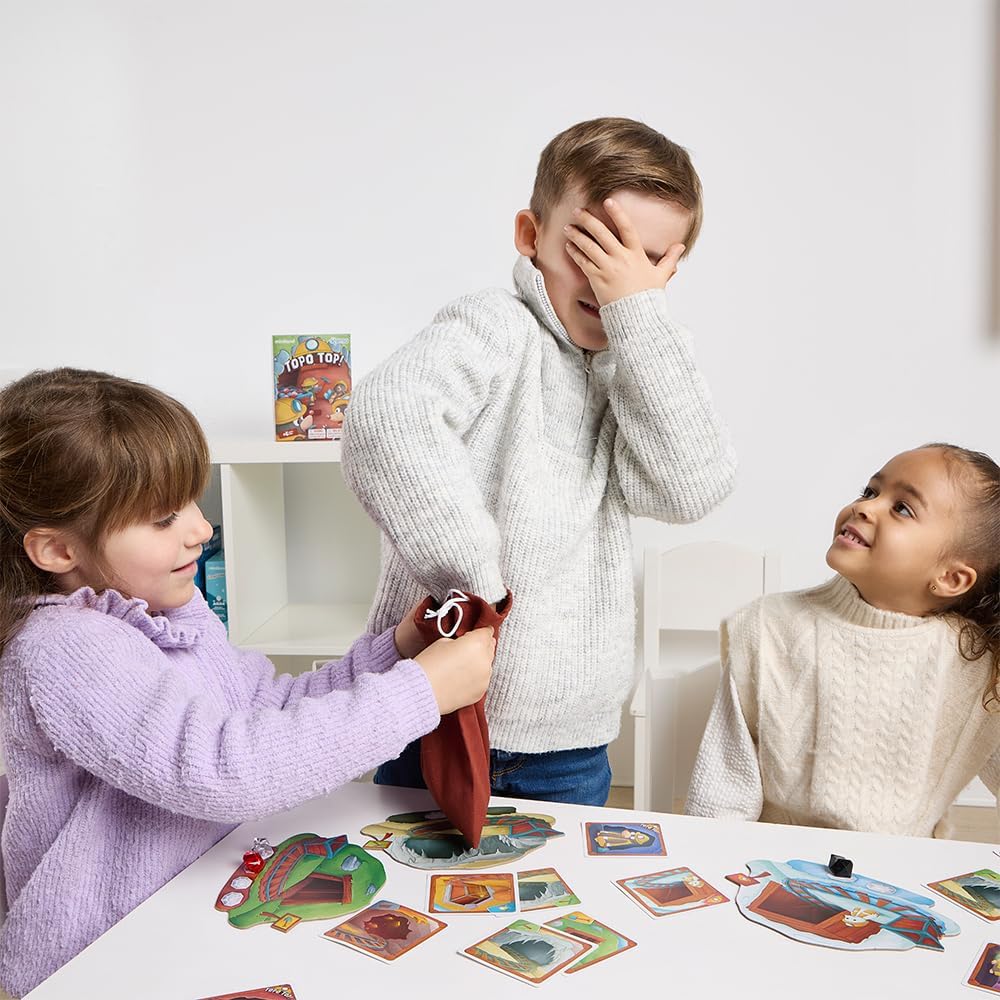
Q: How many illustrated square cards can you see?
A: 10